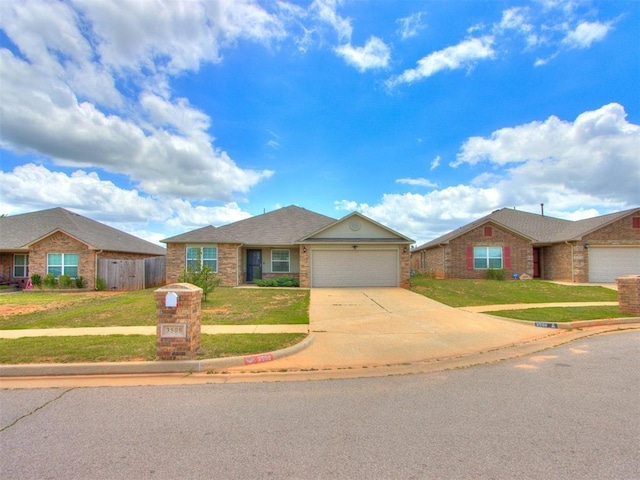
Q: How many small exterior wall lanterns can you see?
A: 3